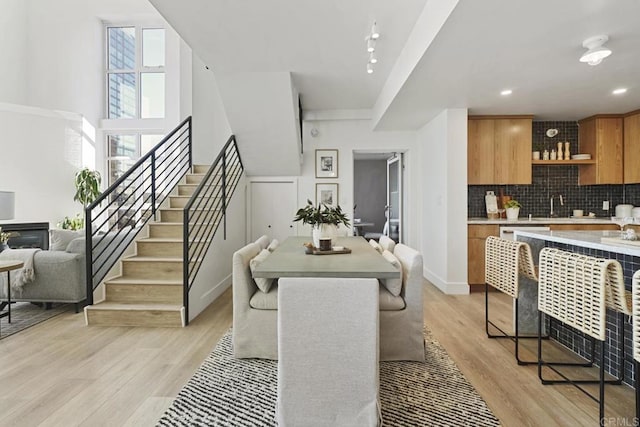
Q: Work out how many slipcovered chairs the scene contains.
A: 5